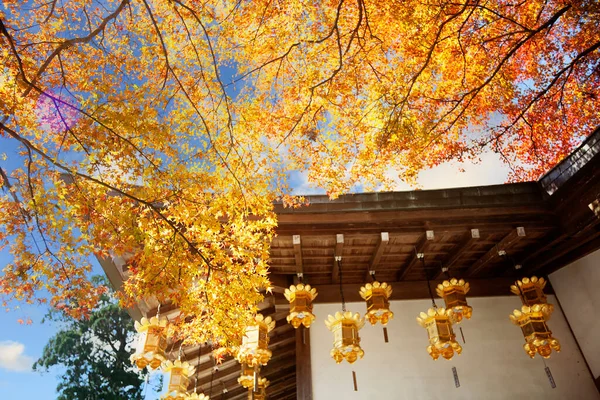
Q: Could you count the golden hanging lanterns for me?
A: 13